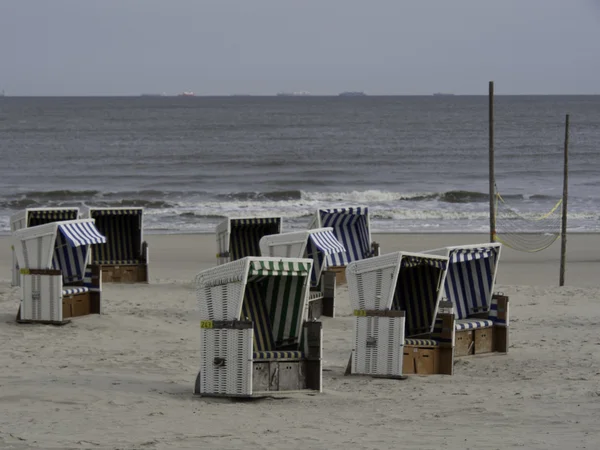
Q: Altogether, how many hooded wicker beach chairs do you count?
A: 9